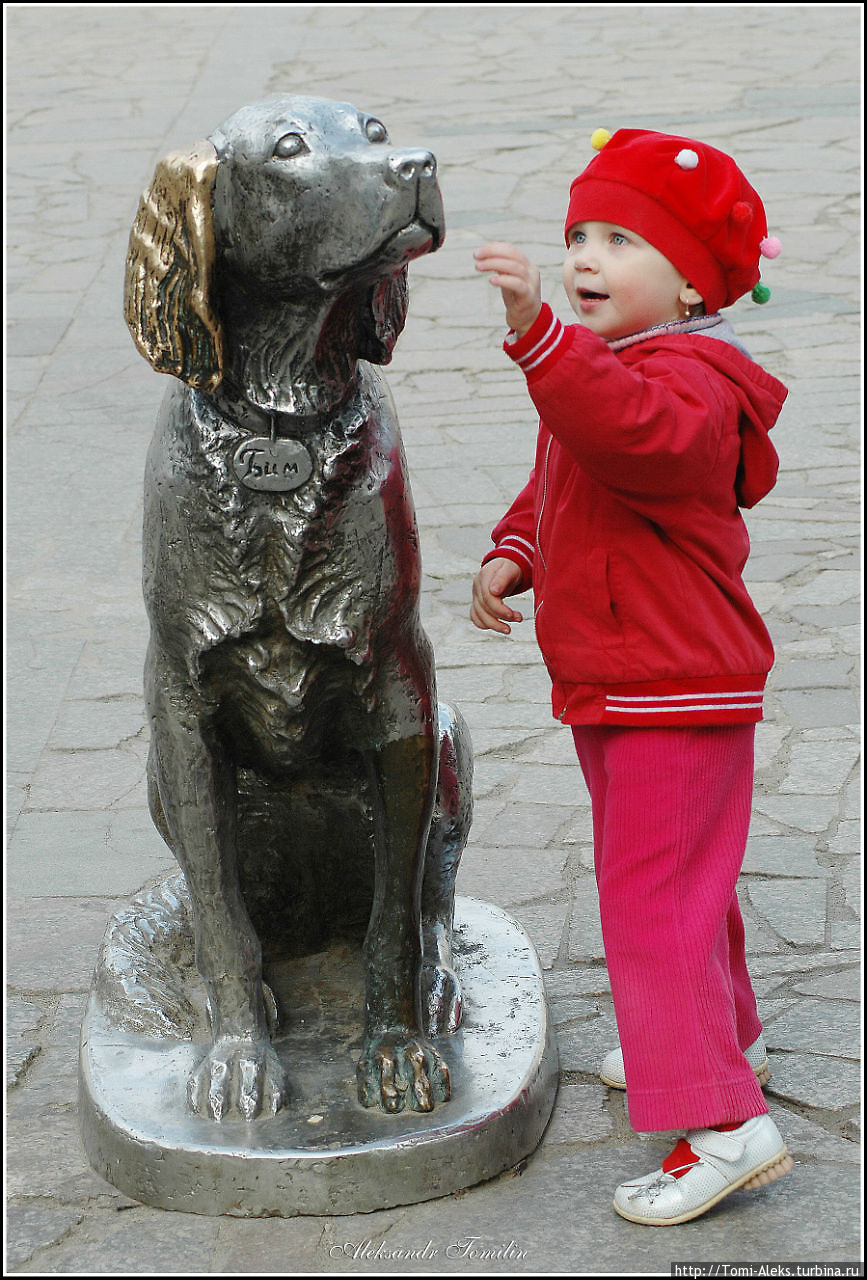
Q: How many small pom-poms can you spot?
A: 5